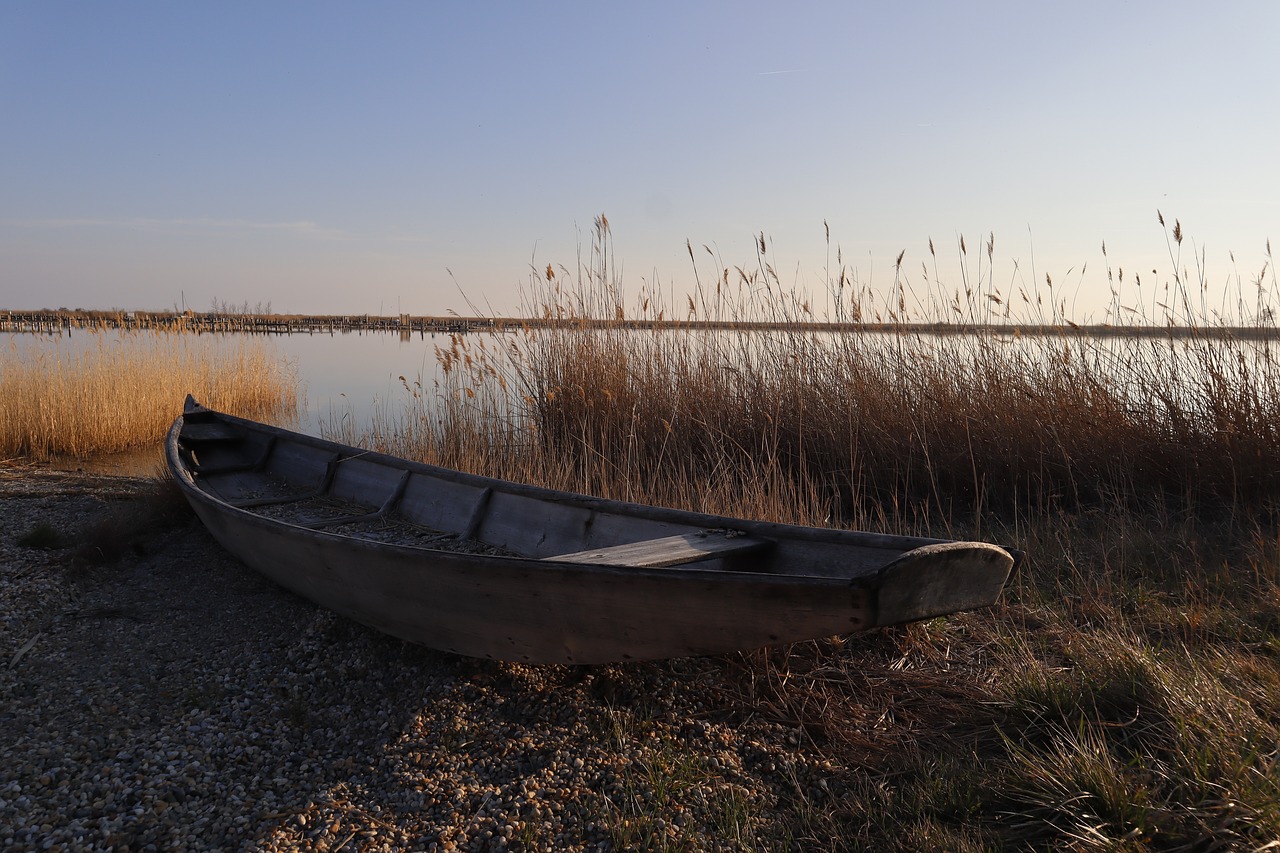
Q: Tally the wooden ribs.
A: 4